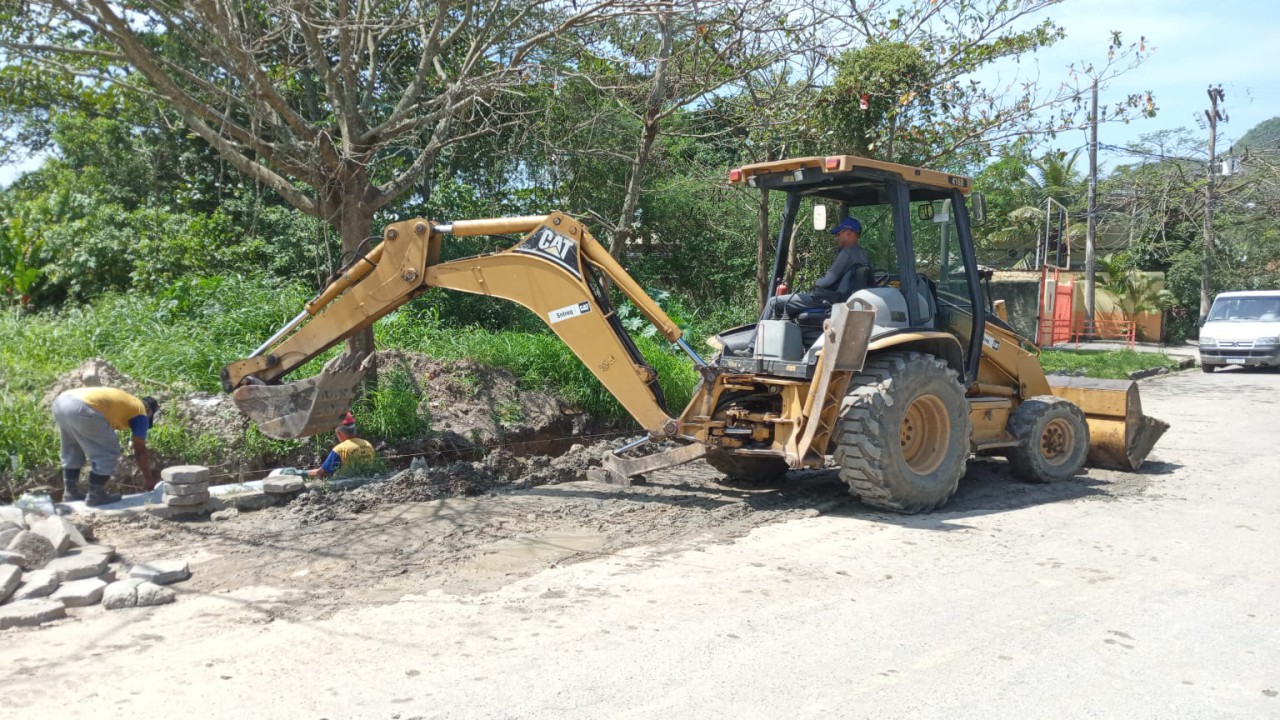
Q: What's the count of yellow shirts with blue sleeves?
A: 2